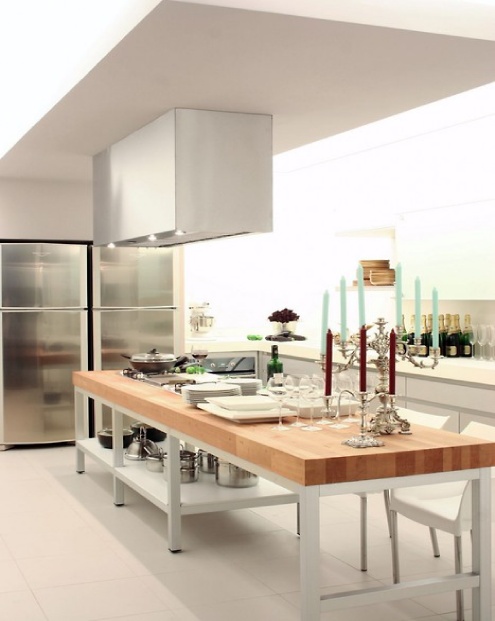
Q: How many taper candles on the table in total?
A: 9